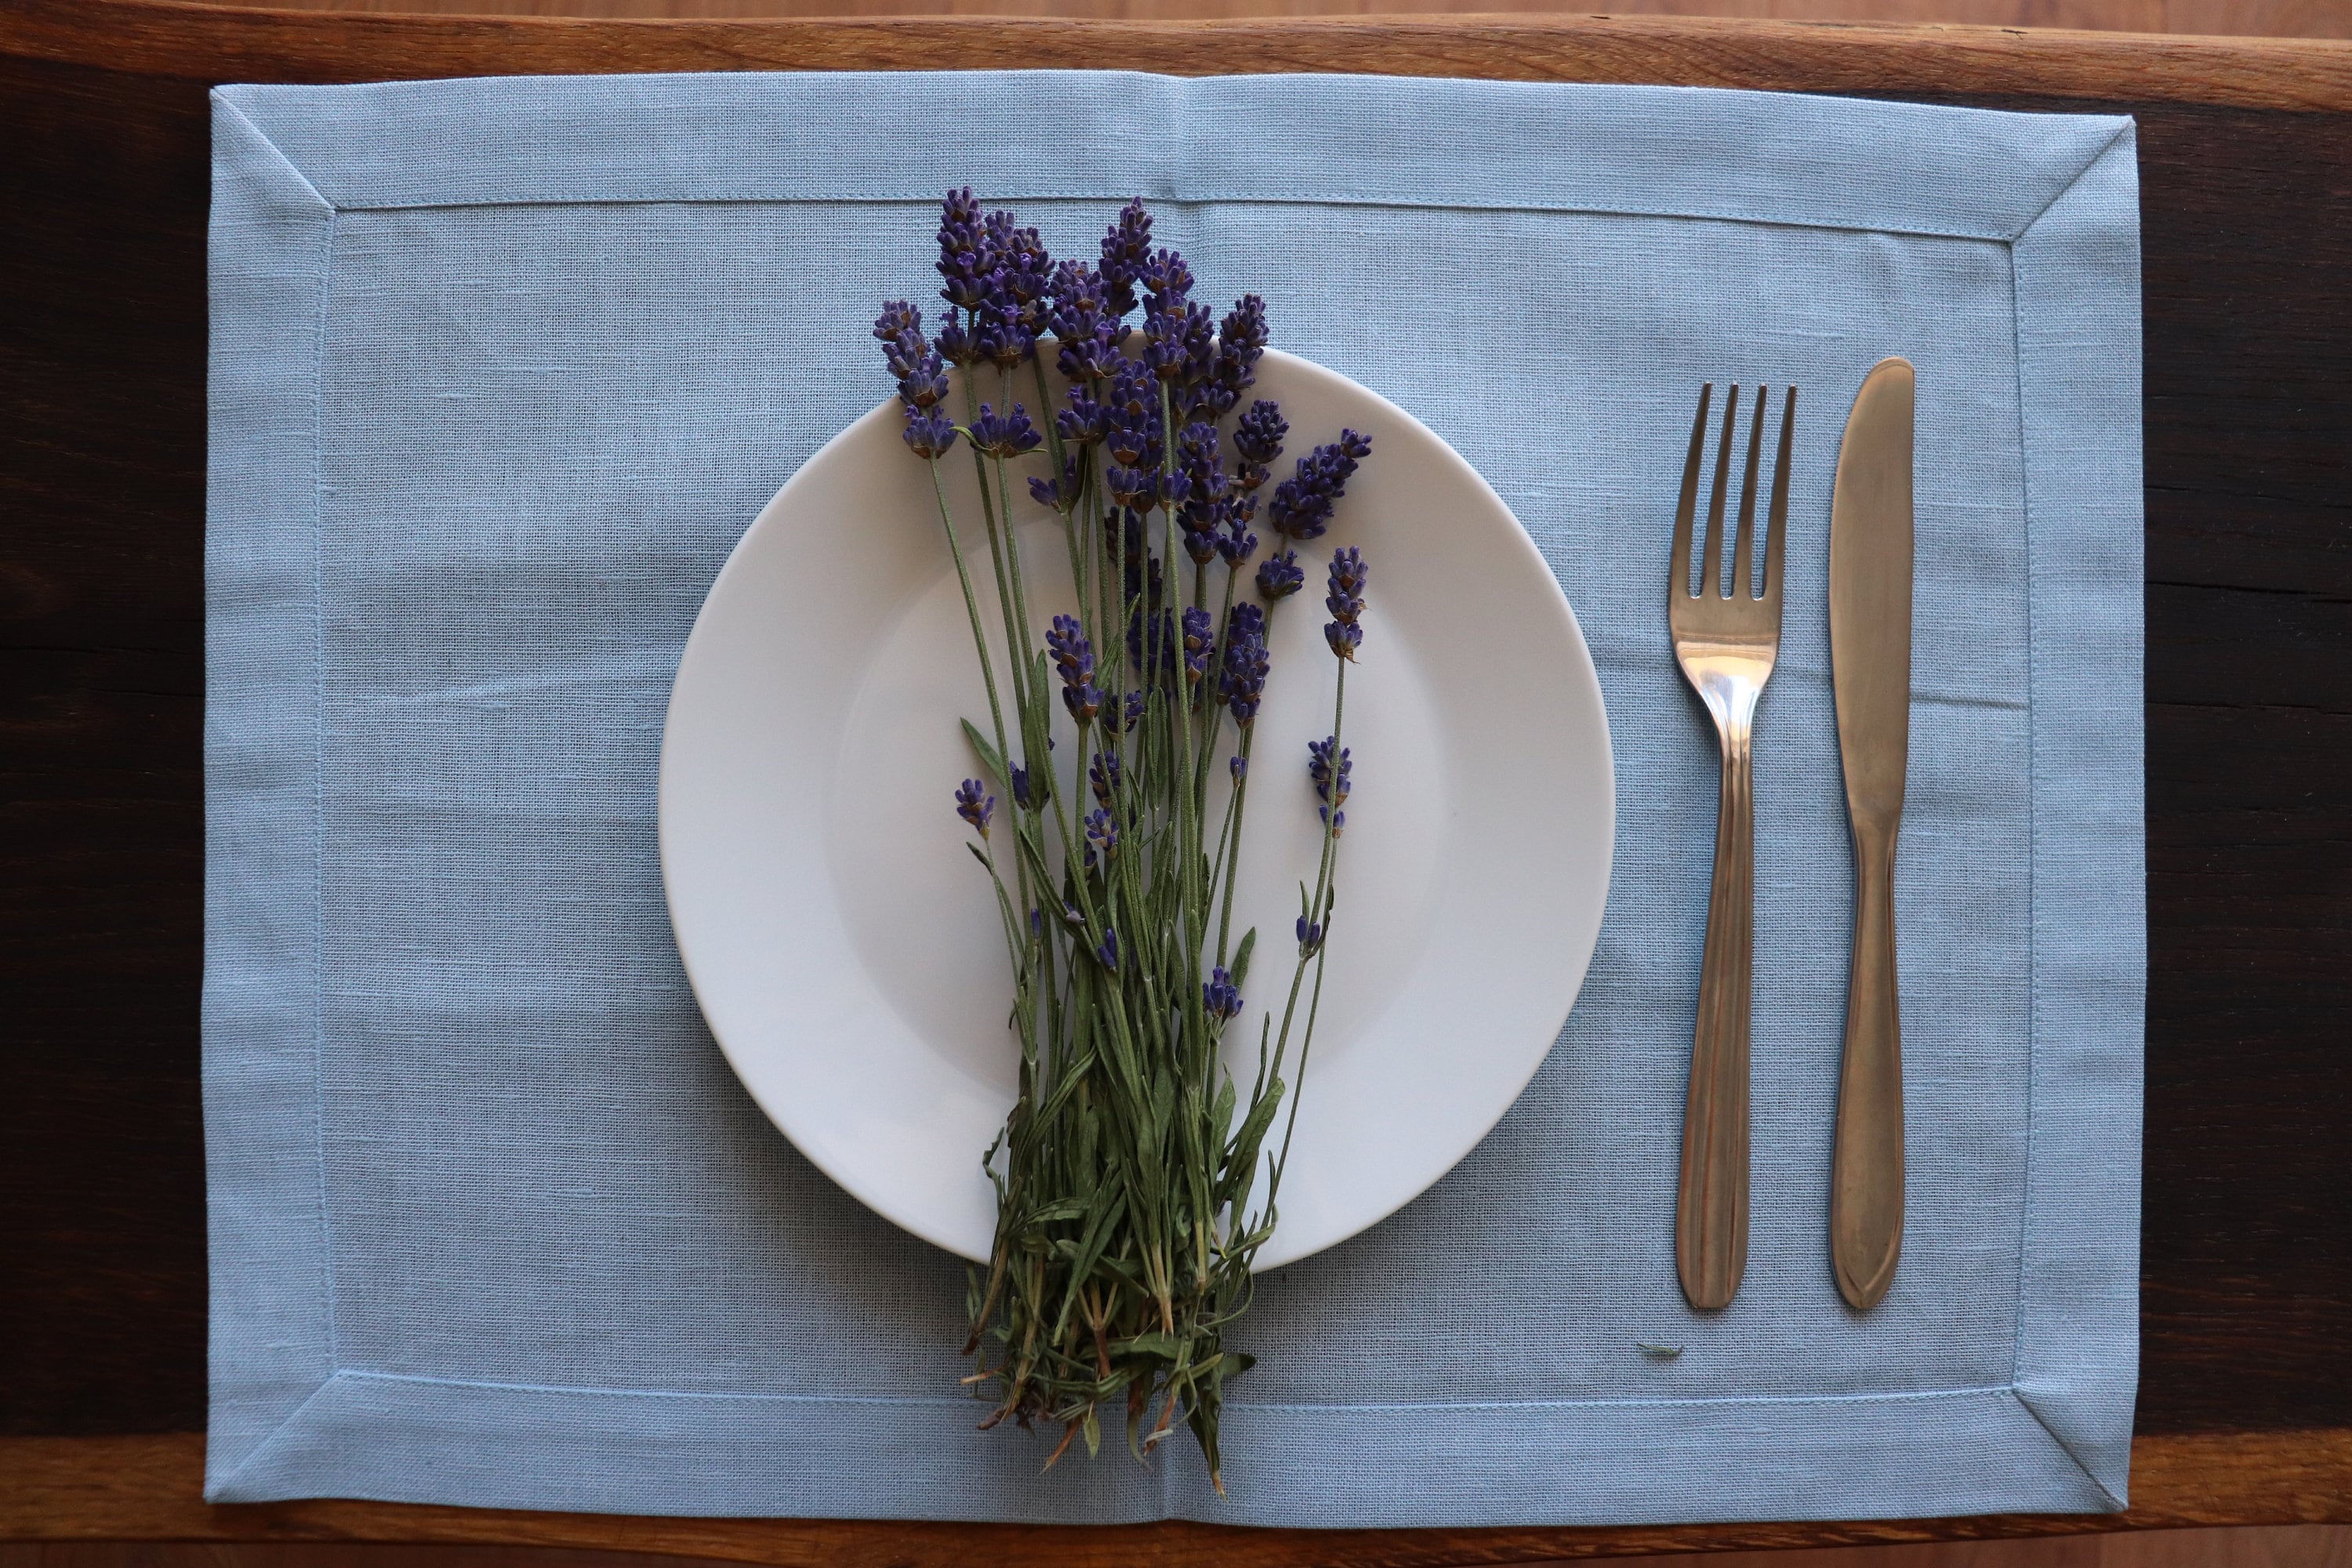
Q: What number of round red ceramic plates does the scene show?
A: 0